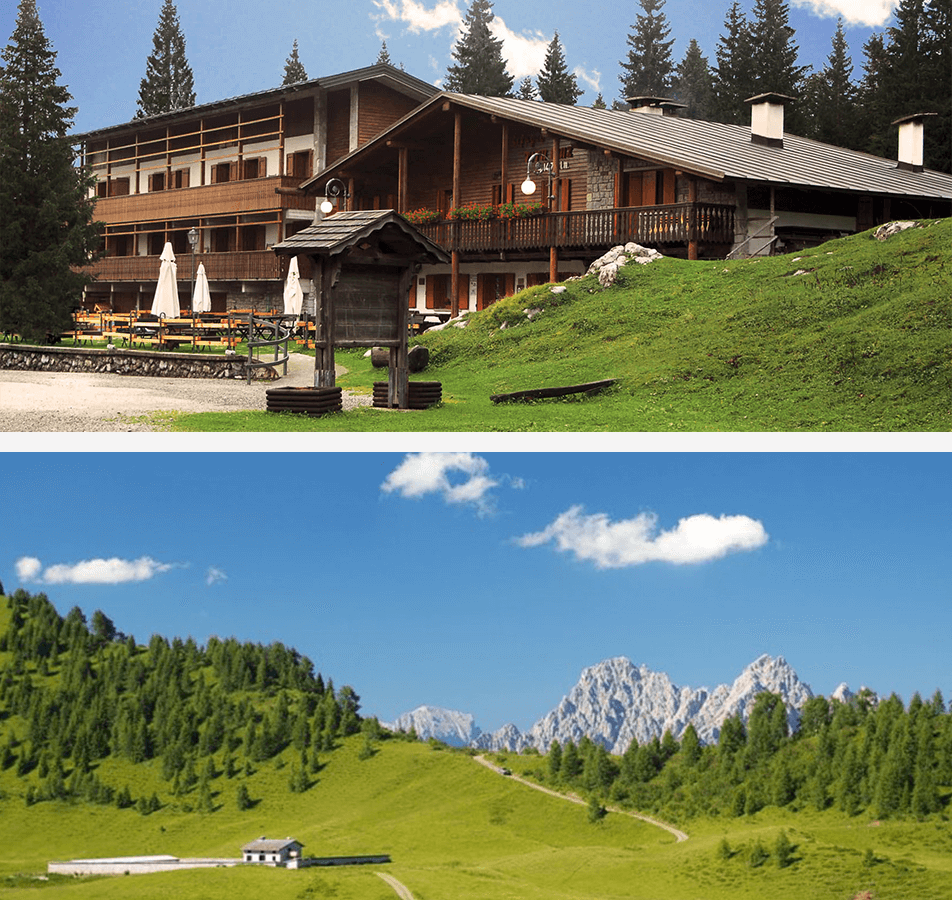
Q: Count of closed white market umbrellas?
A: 3